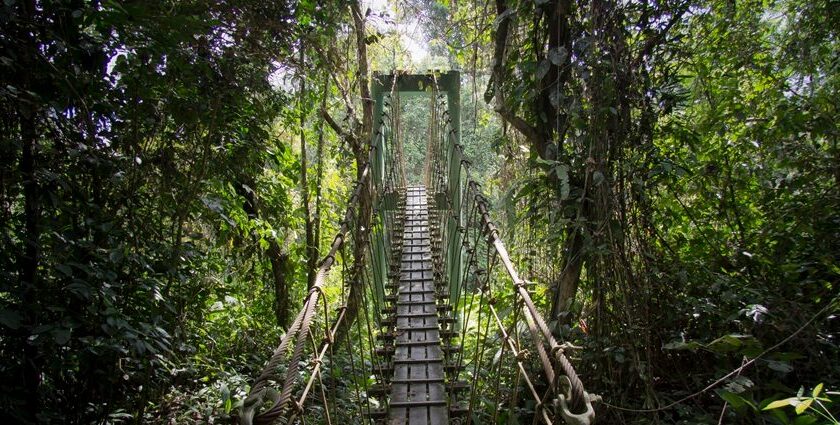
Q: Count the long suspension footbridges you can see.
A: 1